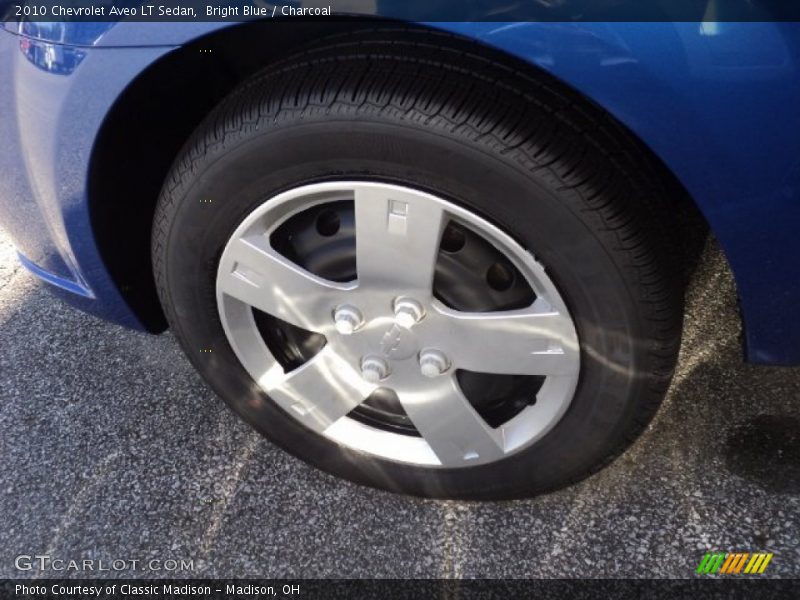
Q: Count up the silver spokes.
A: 5